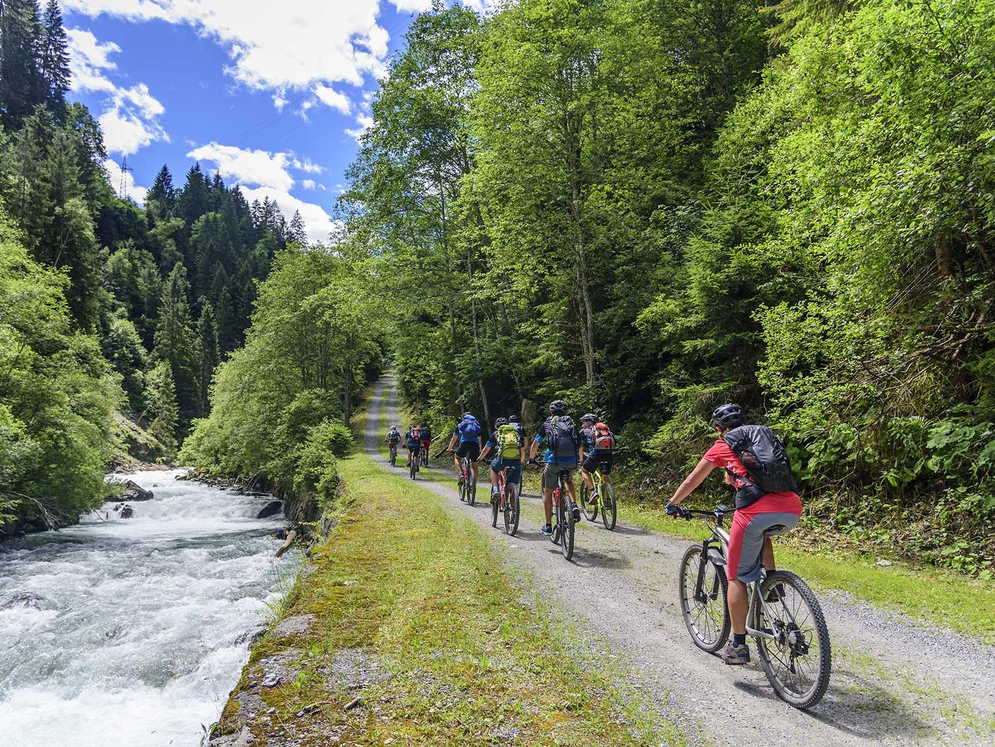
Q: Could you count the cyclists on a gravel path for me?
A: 9